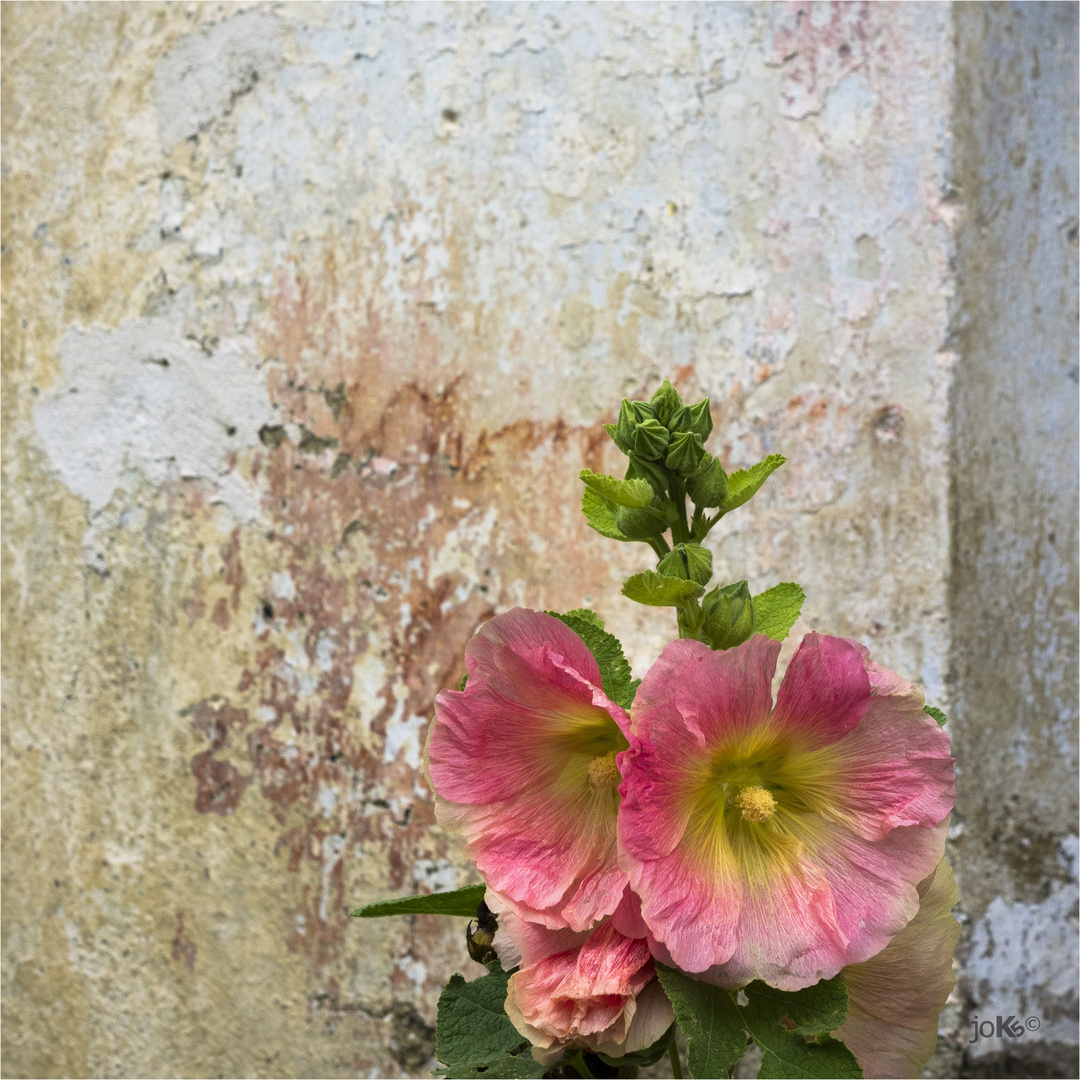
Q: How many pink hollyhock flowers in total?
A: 3